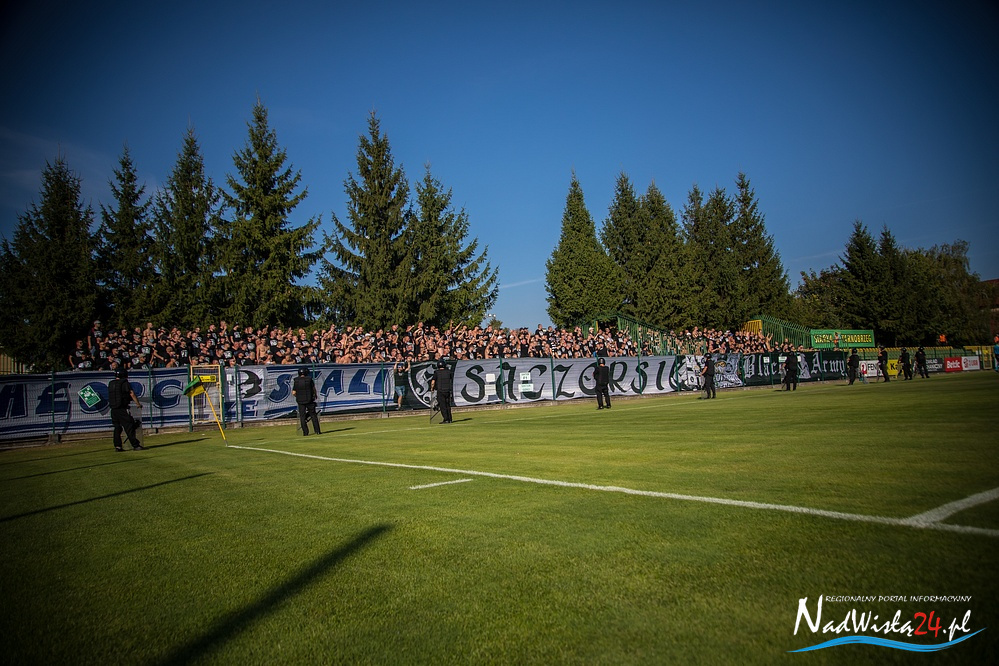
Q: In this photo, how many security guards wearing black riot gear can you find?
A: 10